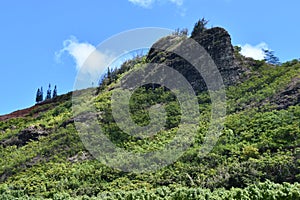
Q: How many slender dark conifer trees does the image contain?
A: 4